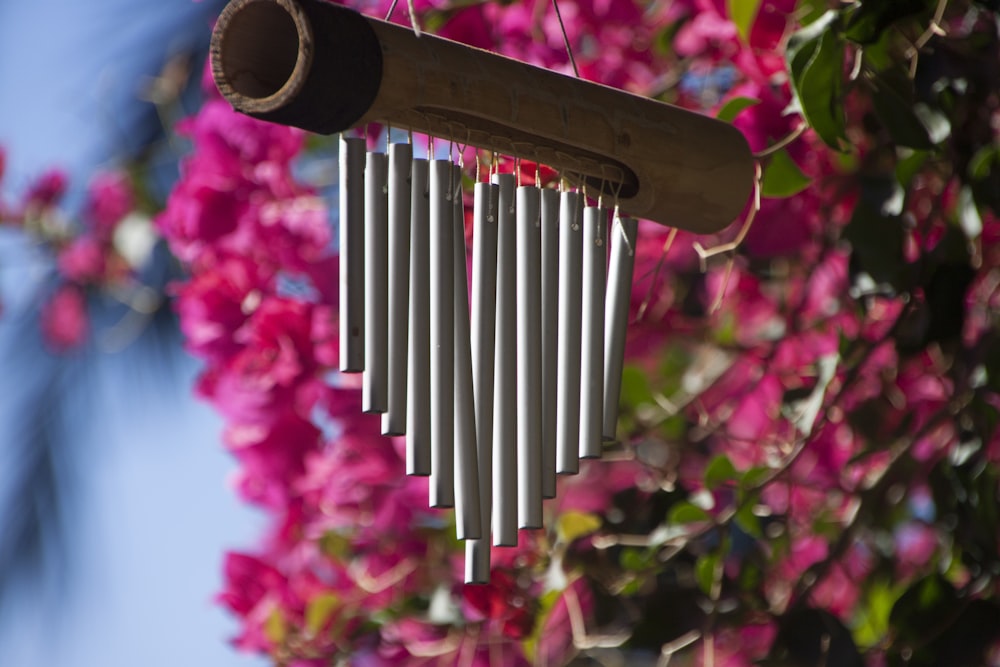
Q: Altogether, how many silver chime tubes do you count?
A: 13